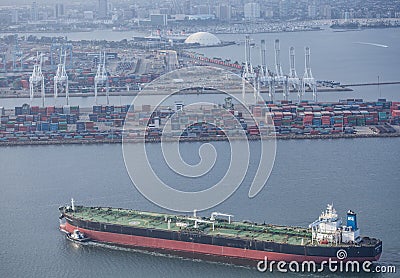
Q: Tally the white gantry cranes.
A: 8